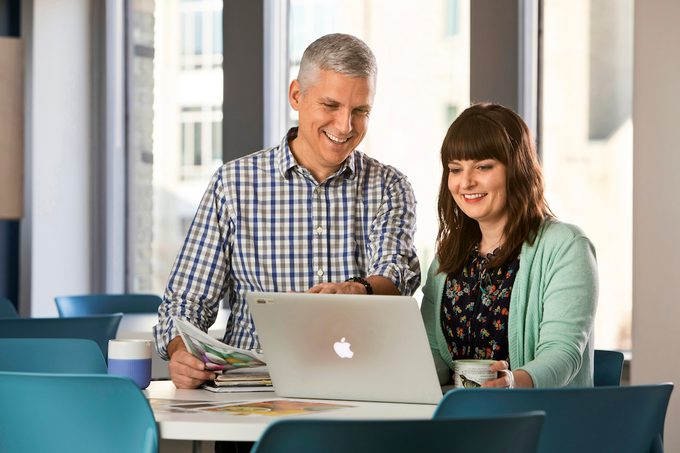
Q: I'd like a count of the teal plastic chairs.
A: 8